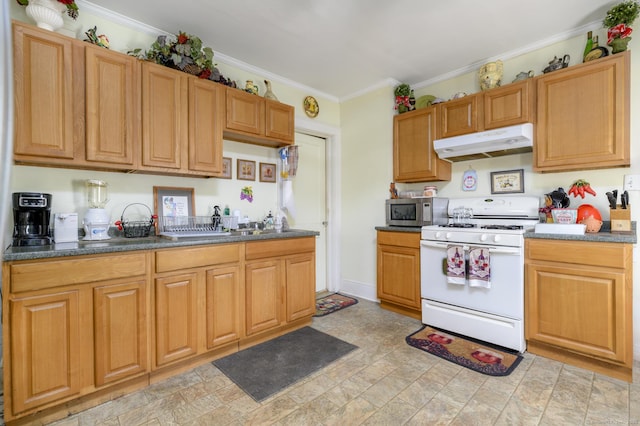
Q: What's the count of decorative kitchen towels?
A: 2